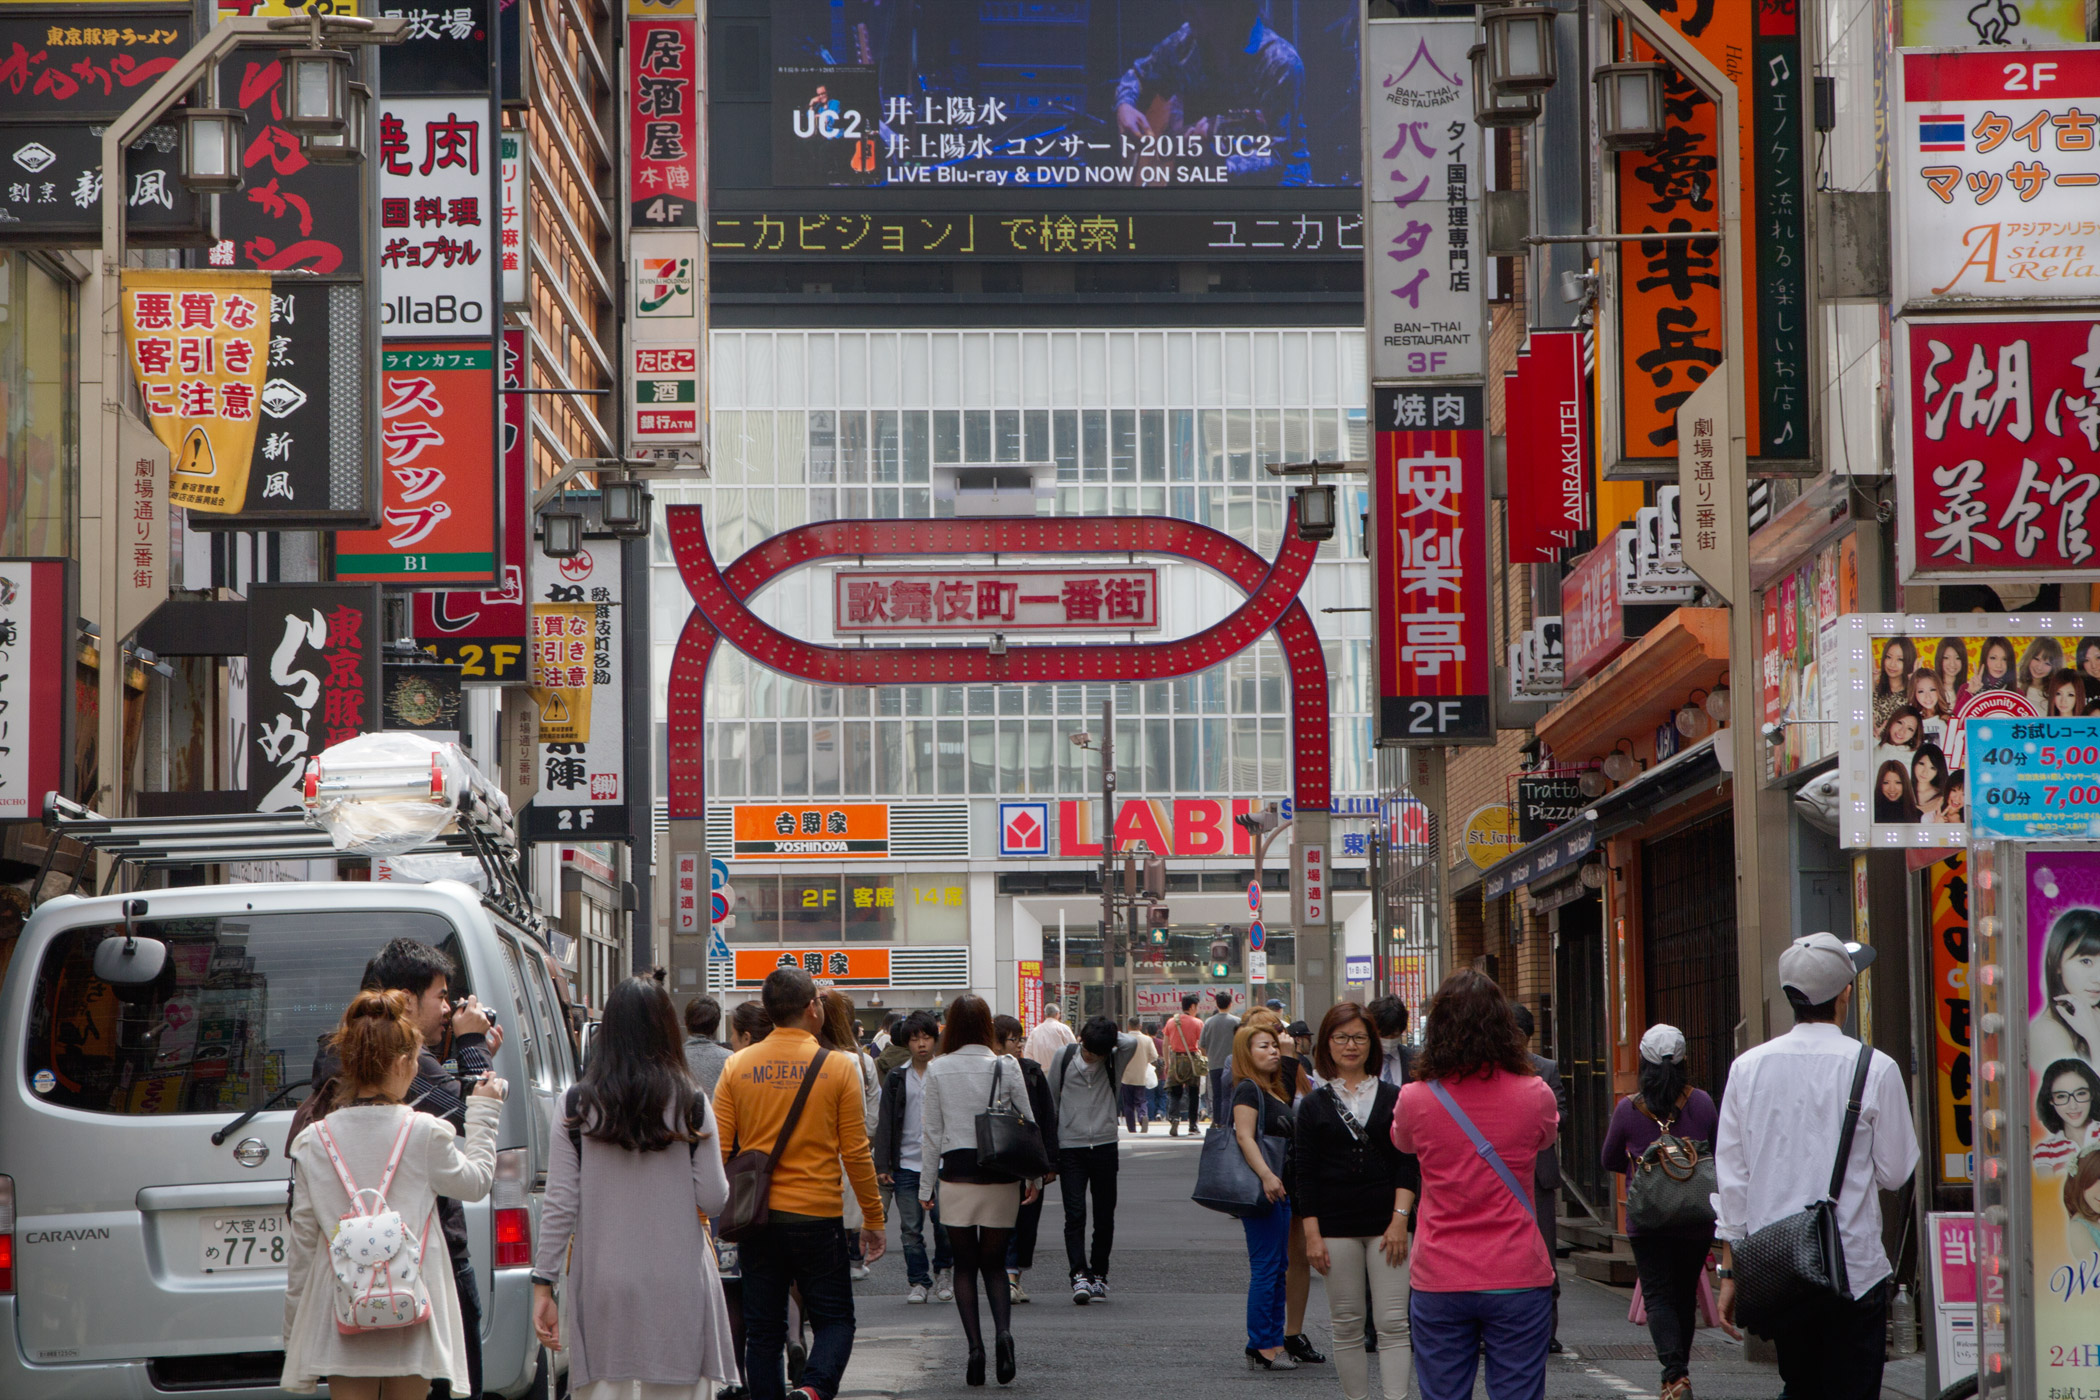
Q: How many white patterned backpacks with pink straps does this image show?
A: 1